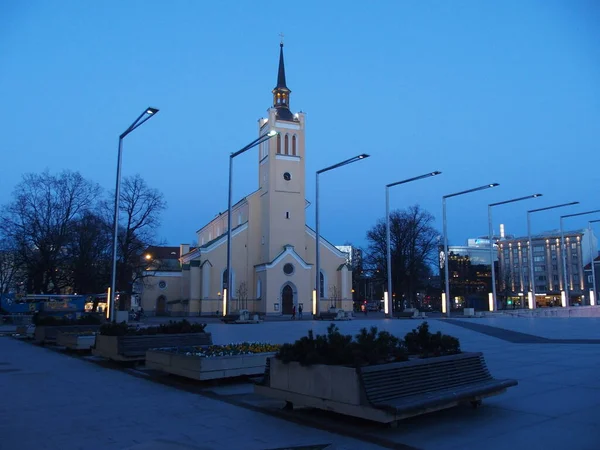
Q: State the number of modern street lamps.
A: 9